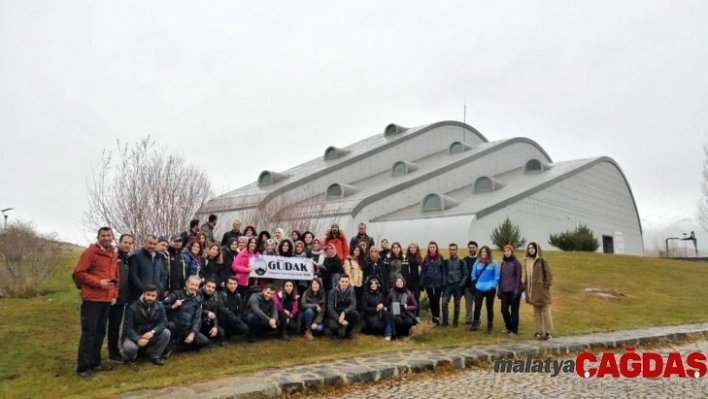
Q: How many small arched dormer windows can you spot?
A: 9